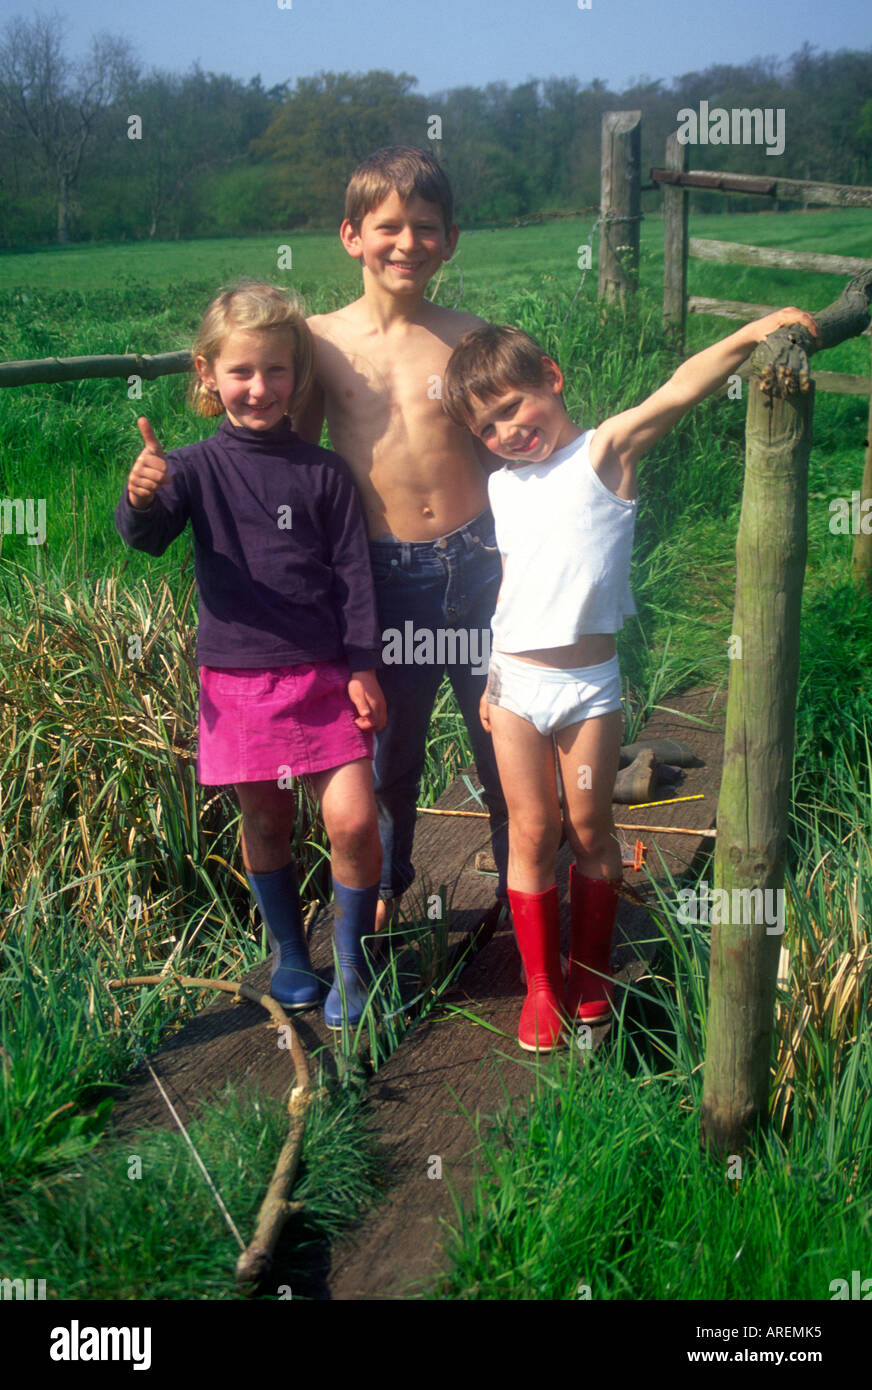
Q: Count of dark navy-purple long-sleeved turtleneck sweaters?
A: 1